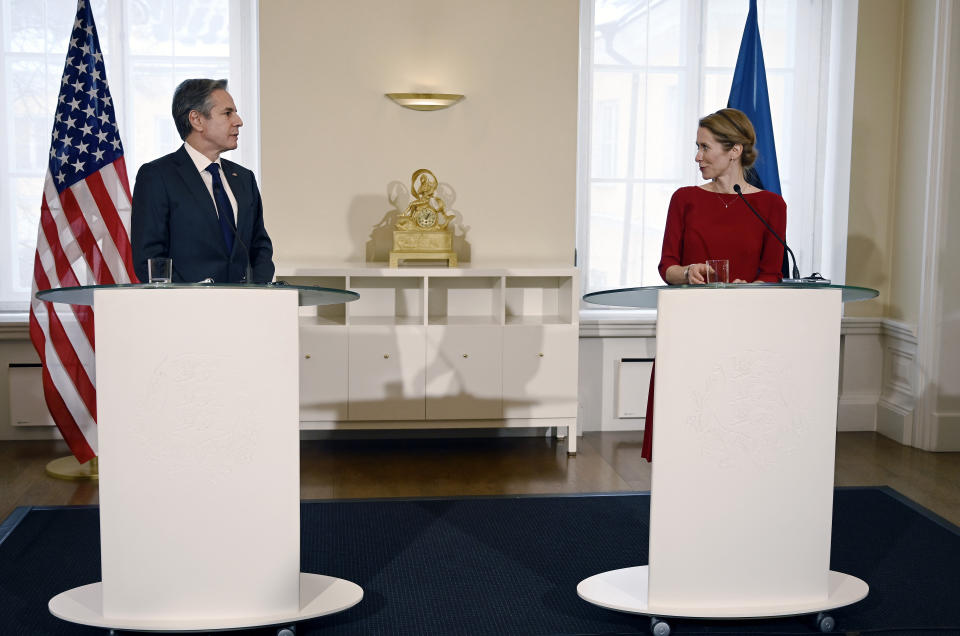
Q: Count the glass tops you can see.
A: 2